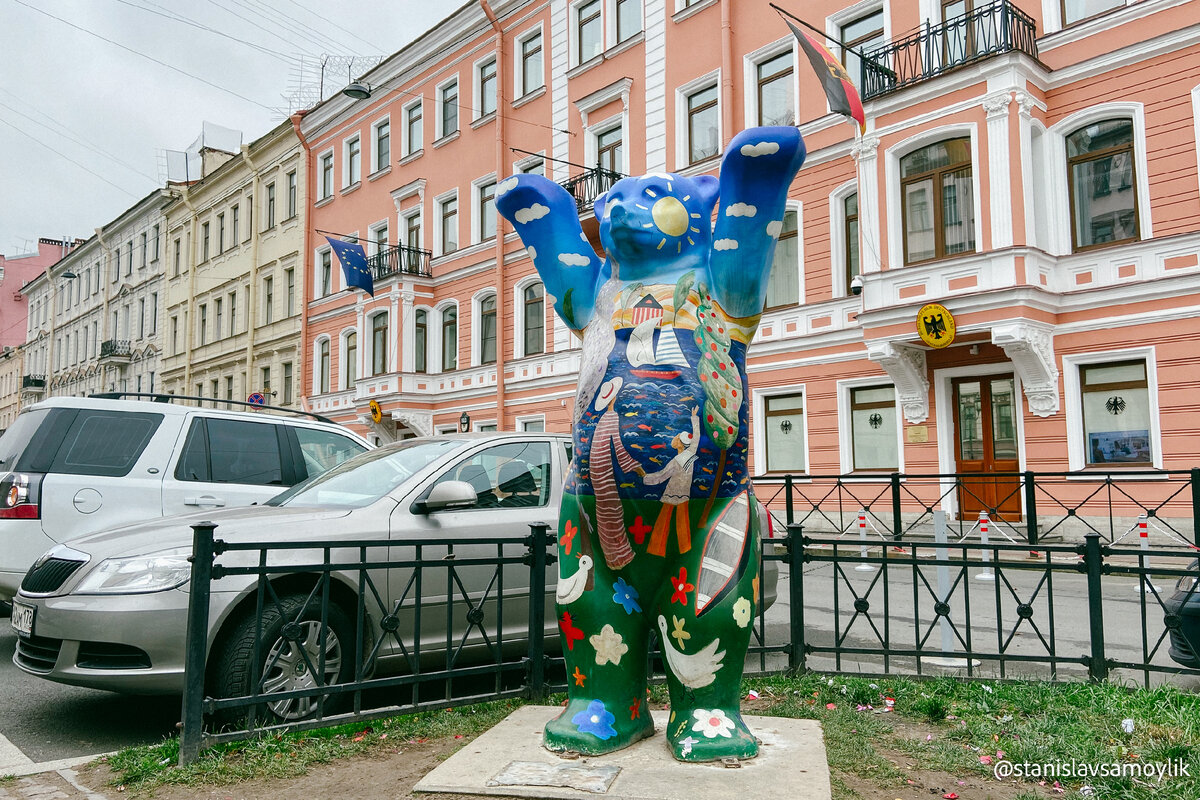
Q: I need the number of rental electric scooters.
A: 0